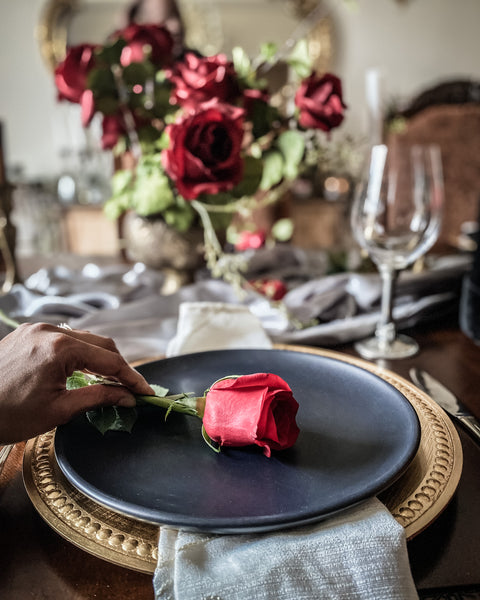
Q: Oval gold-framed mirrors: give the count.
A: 1